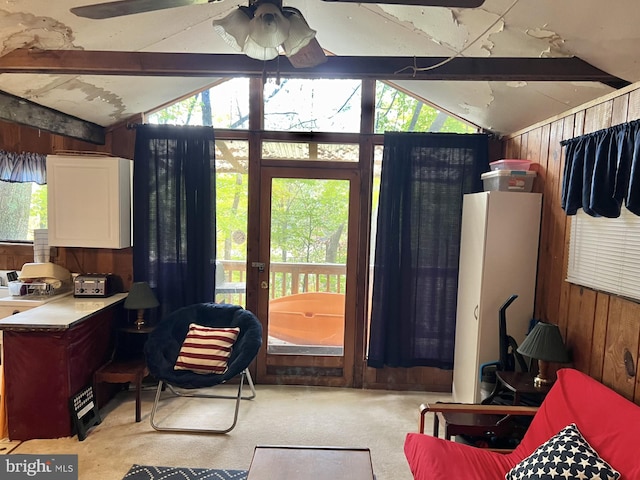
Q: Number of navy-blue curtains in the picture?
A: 3